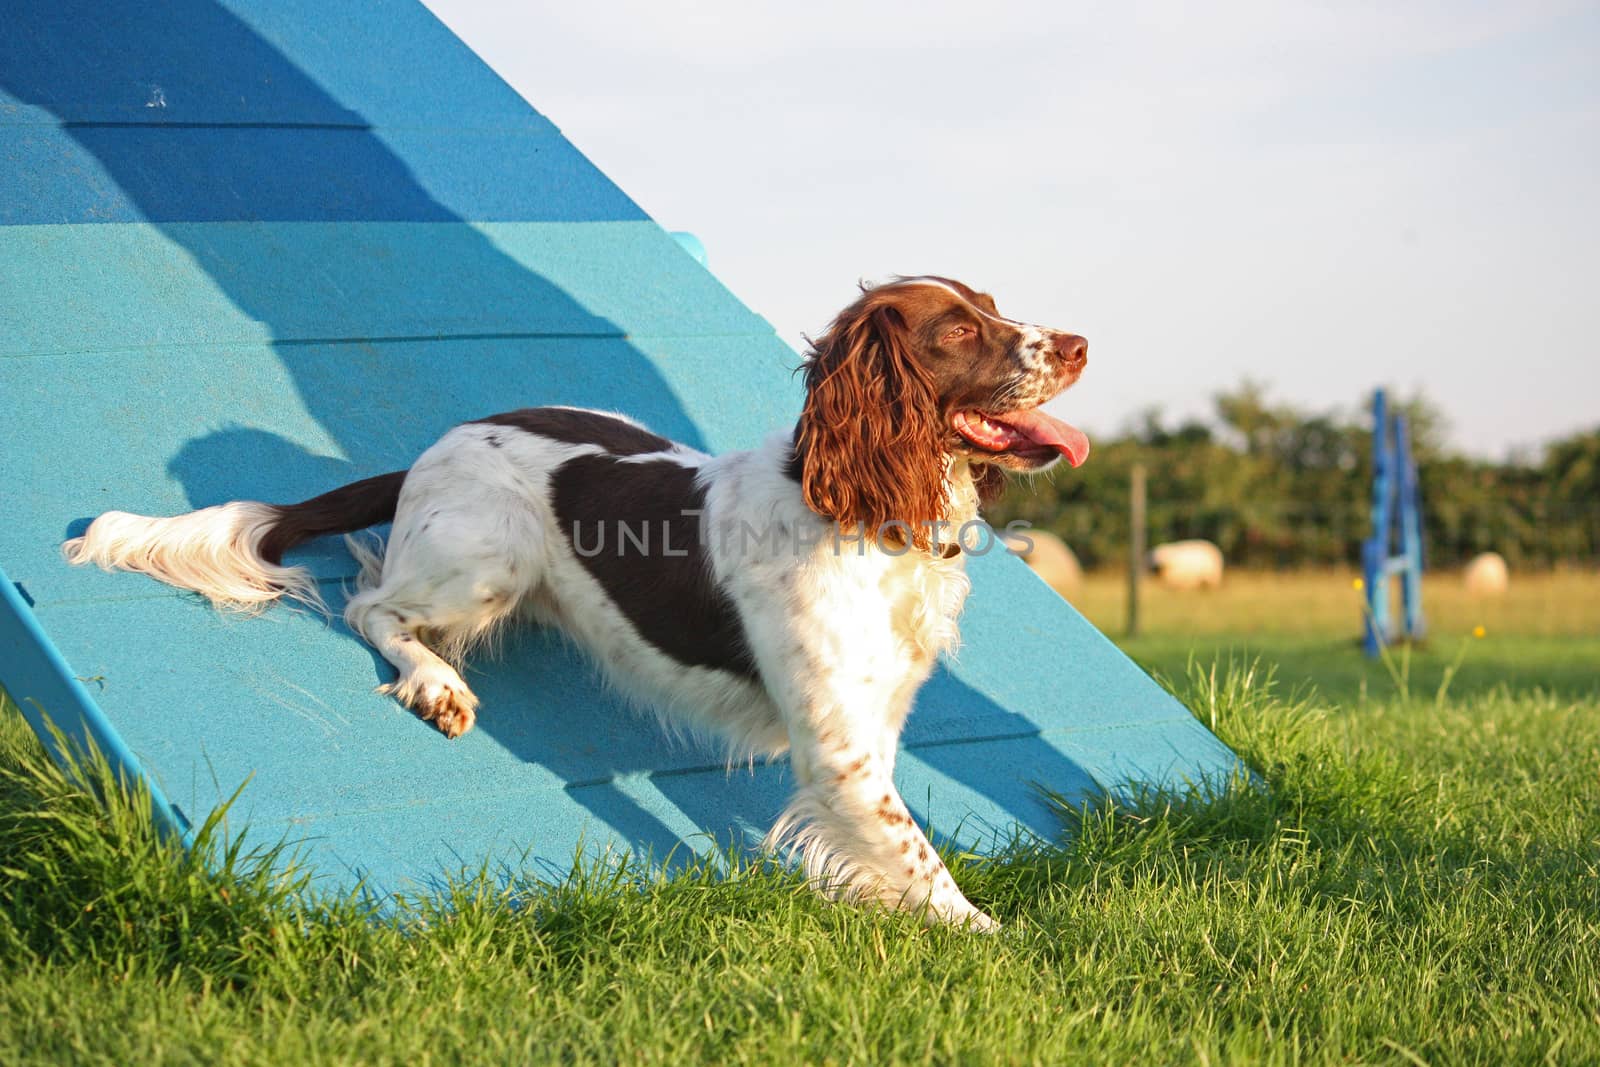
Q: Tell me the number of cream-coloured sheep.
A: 3